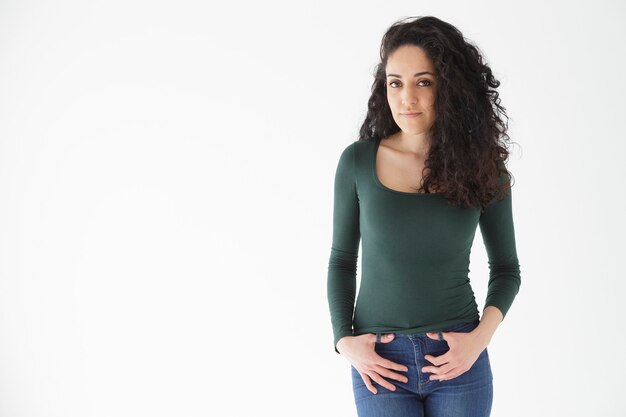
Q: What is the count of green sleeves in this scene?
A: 2